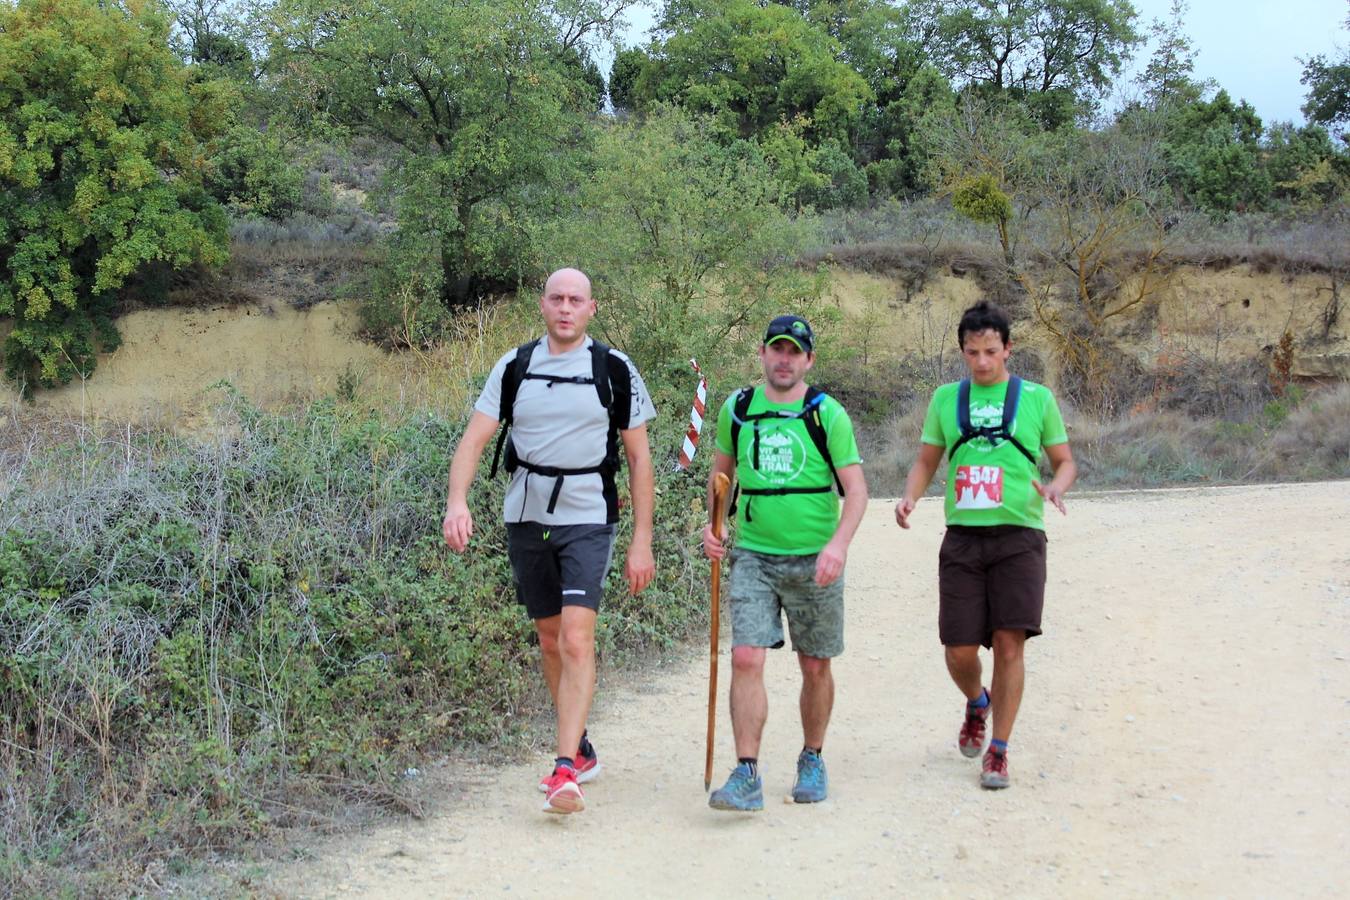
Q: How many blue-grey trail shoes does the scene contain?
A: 2